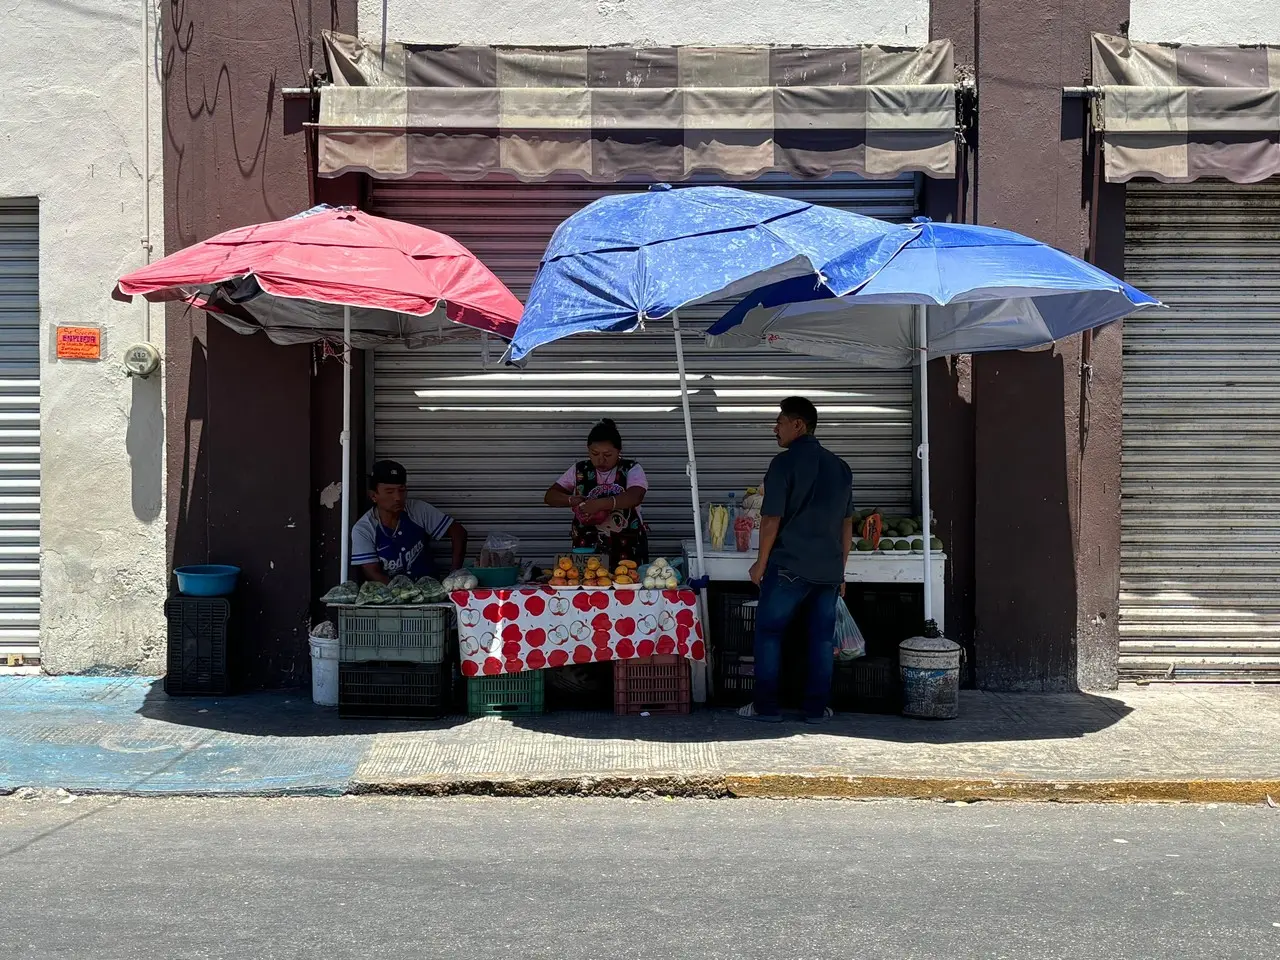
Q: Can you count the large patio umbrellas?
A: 3